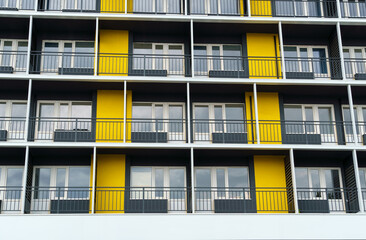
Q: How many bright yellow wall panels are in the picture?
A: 8